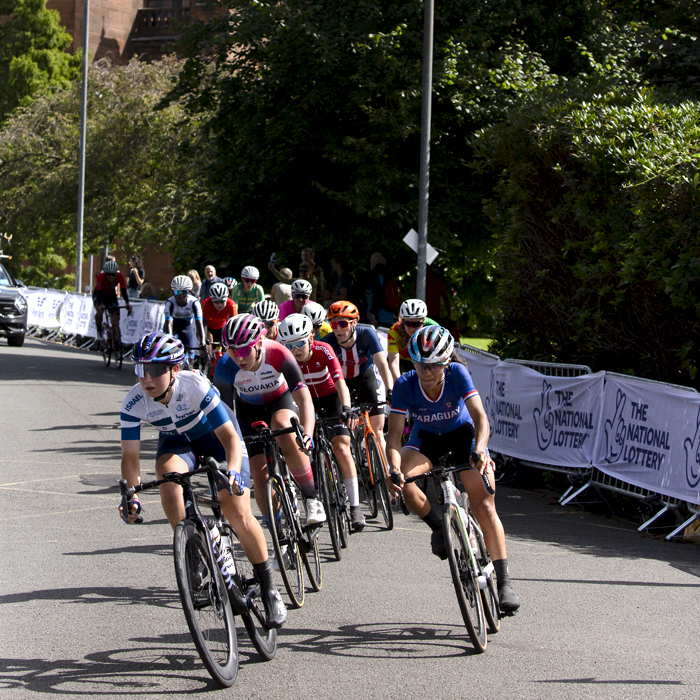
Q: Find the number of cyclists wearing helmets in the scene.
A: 14